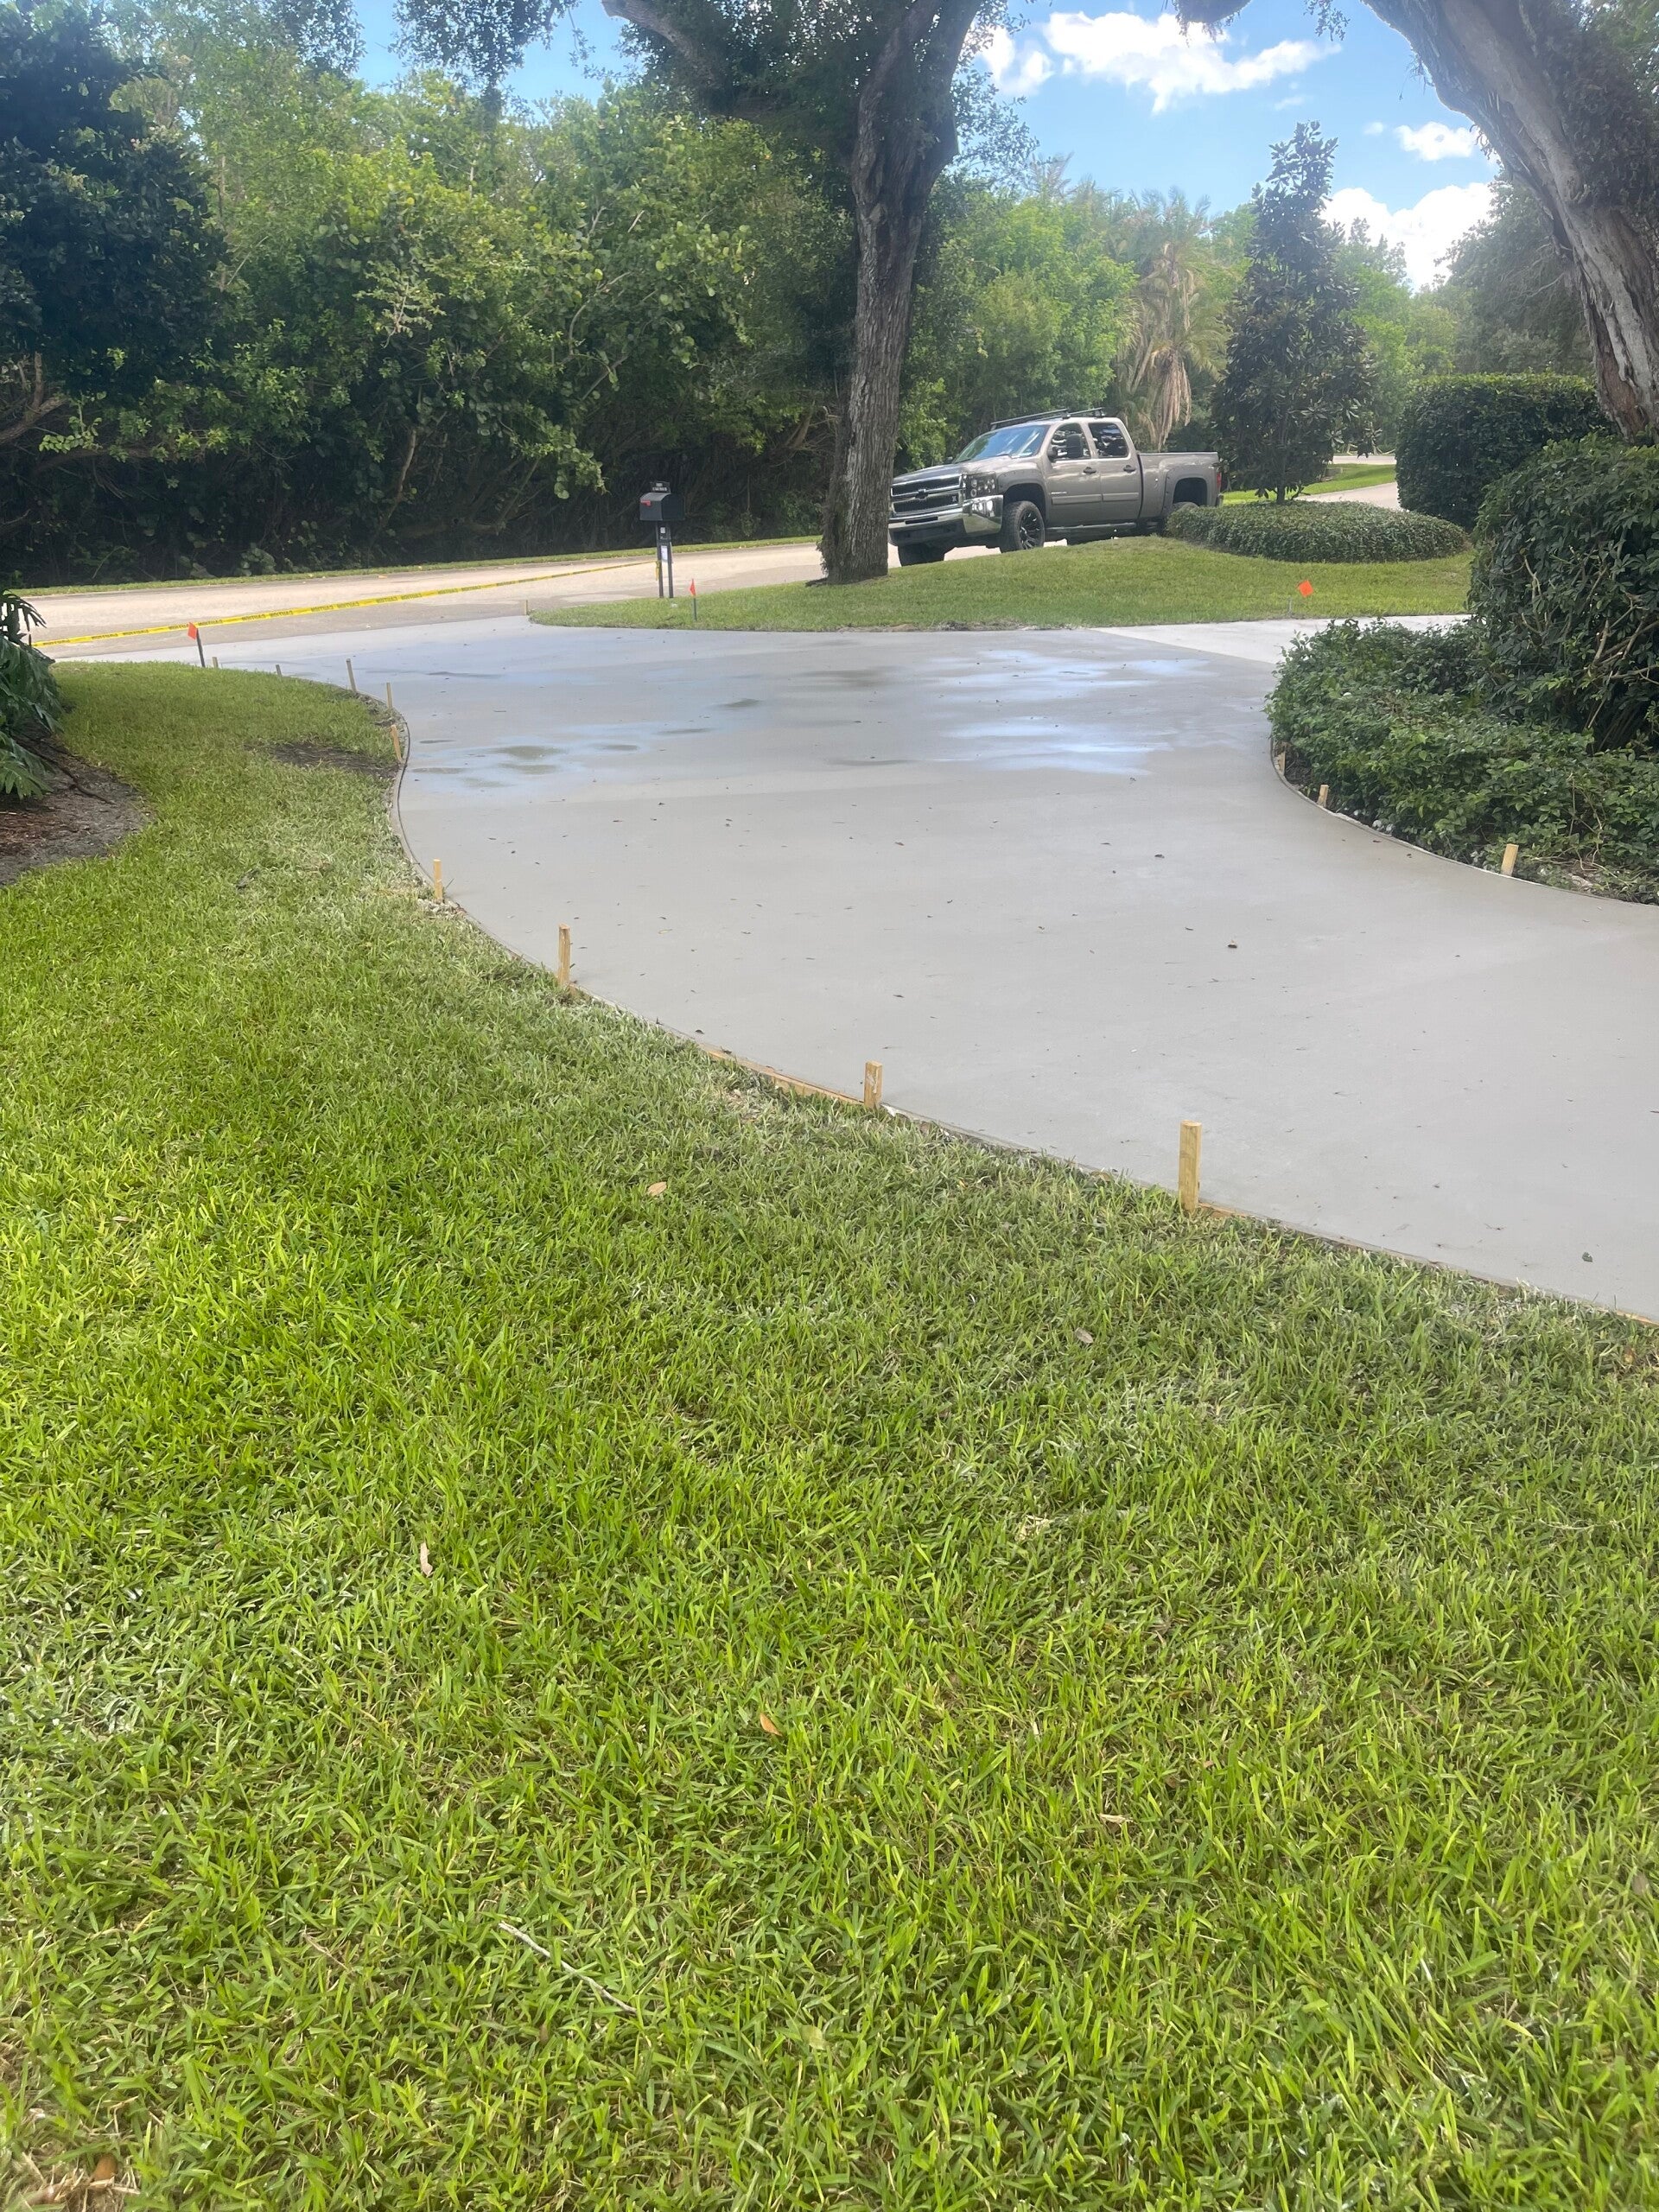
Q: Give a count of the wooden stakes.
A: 13